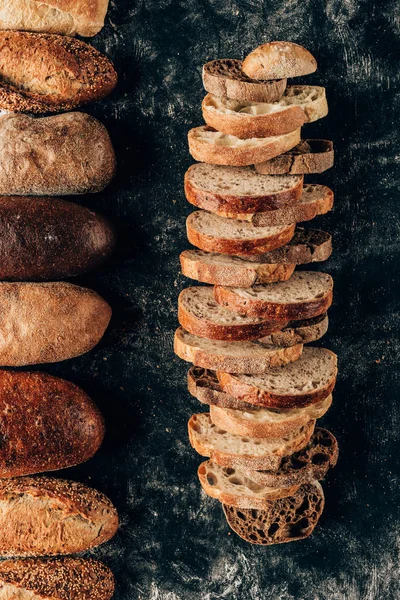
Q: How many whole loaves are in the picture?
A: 8